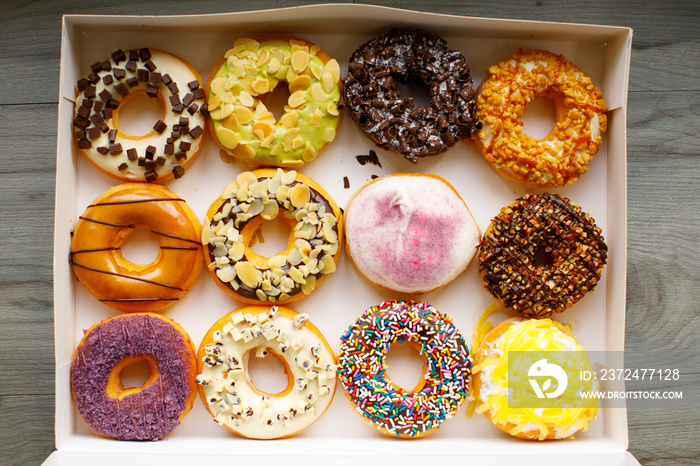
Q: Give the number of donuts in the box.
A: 12